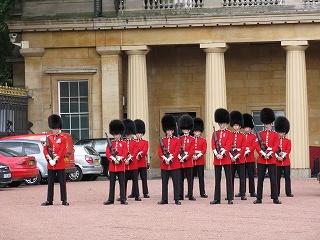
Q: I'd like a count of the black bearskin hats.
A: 12